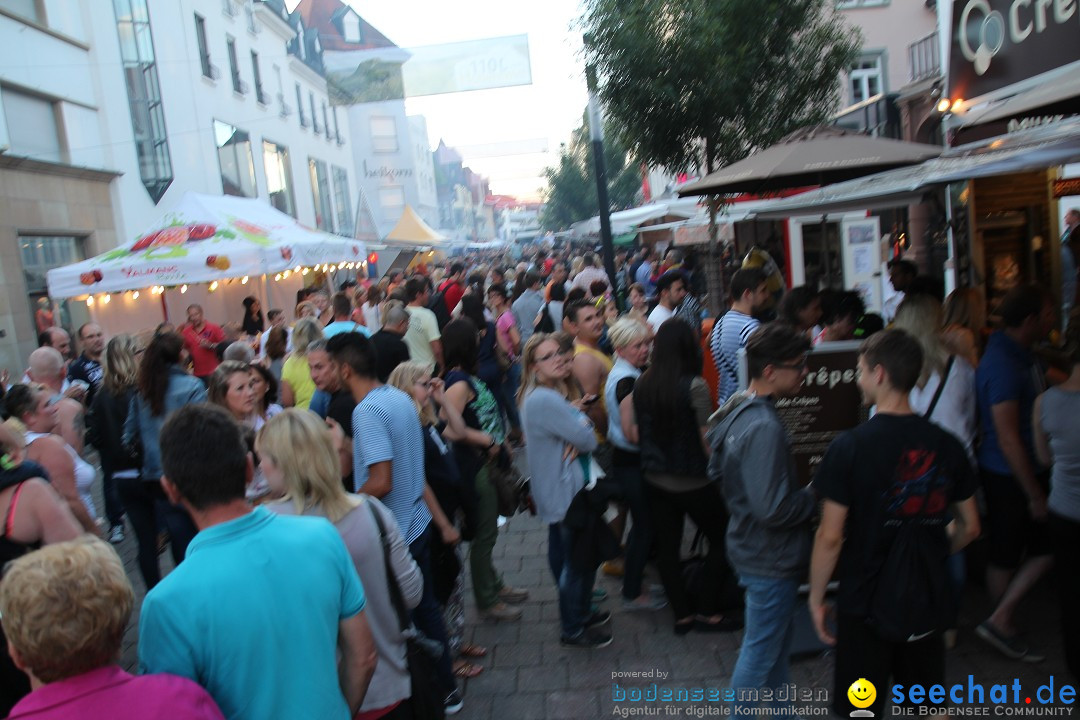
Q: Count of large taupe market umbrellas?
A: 1